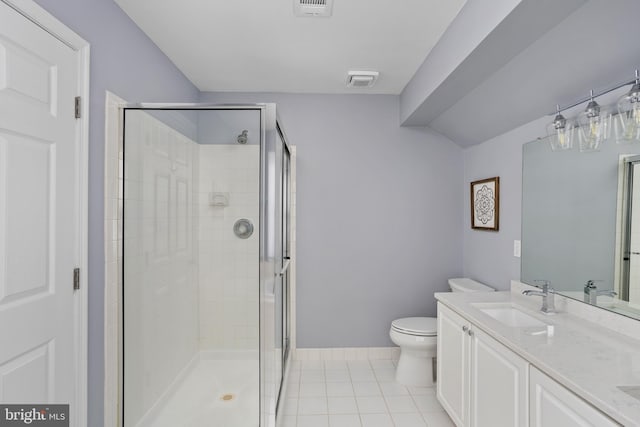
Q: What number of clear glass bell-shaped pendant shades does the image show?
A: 3